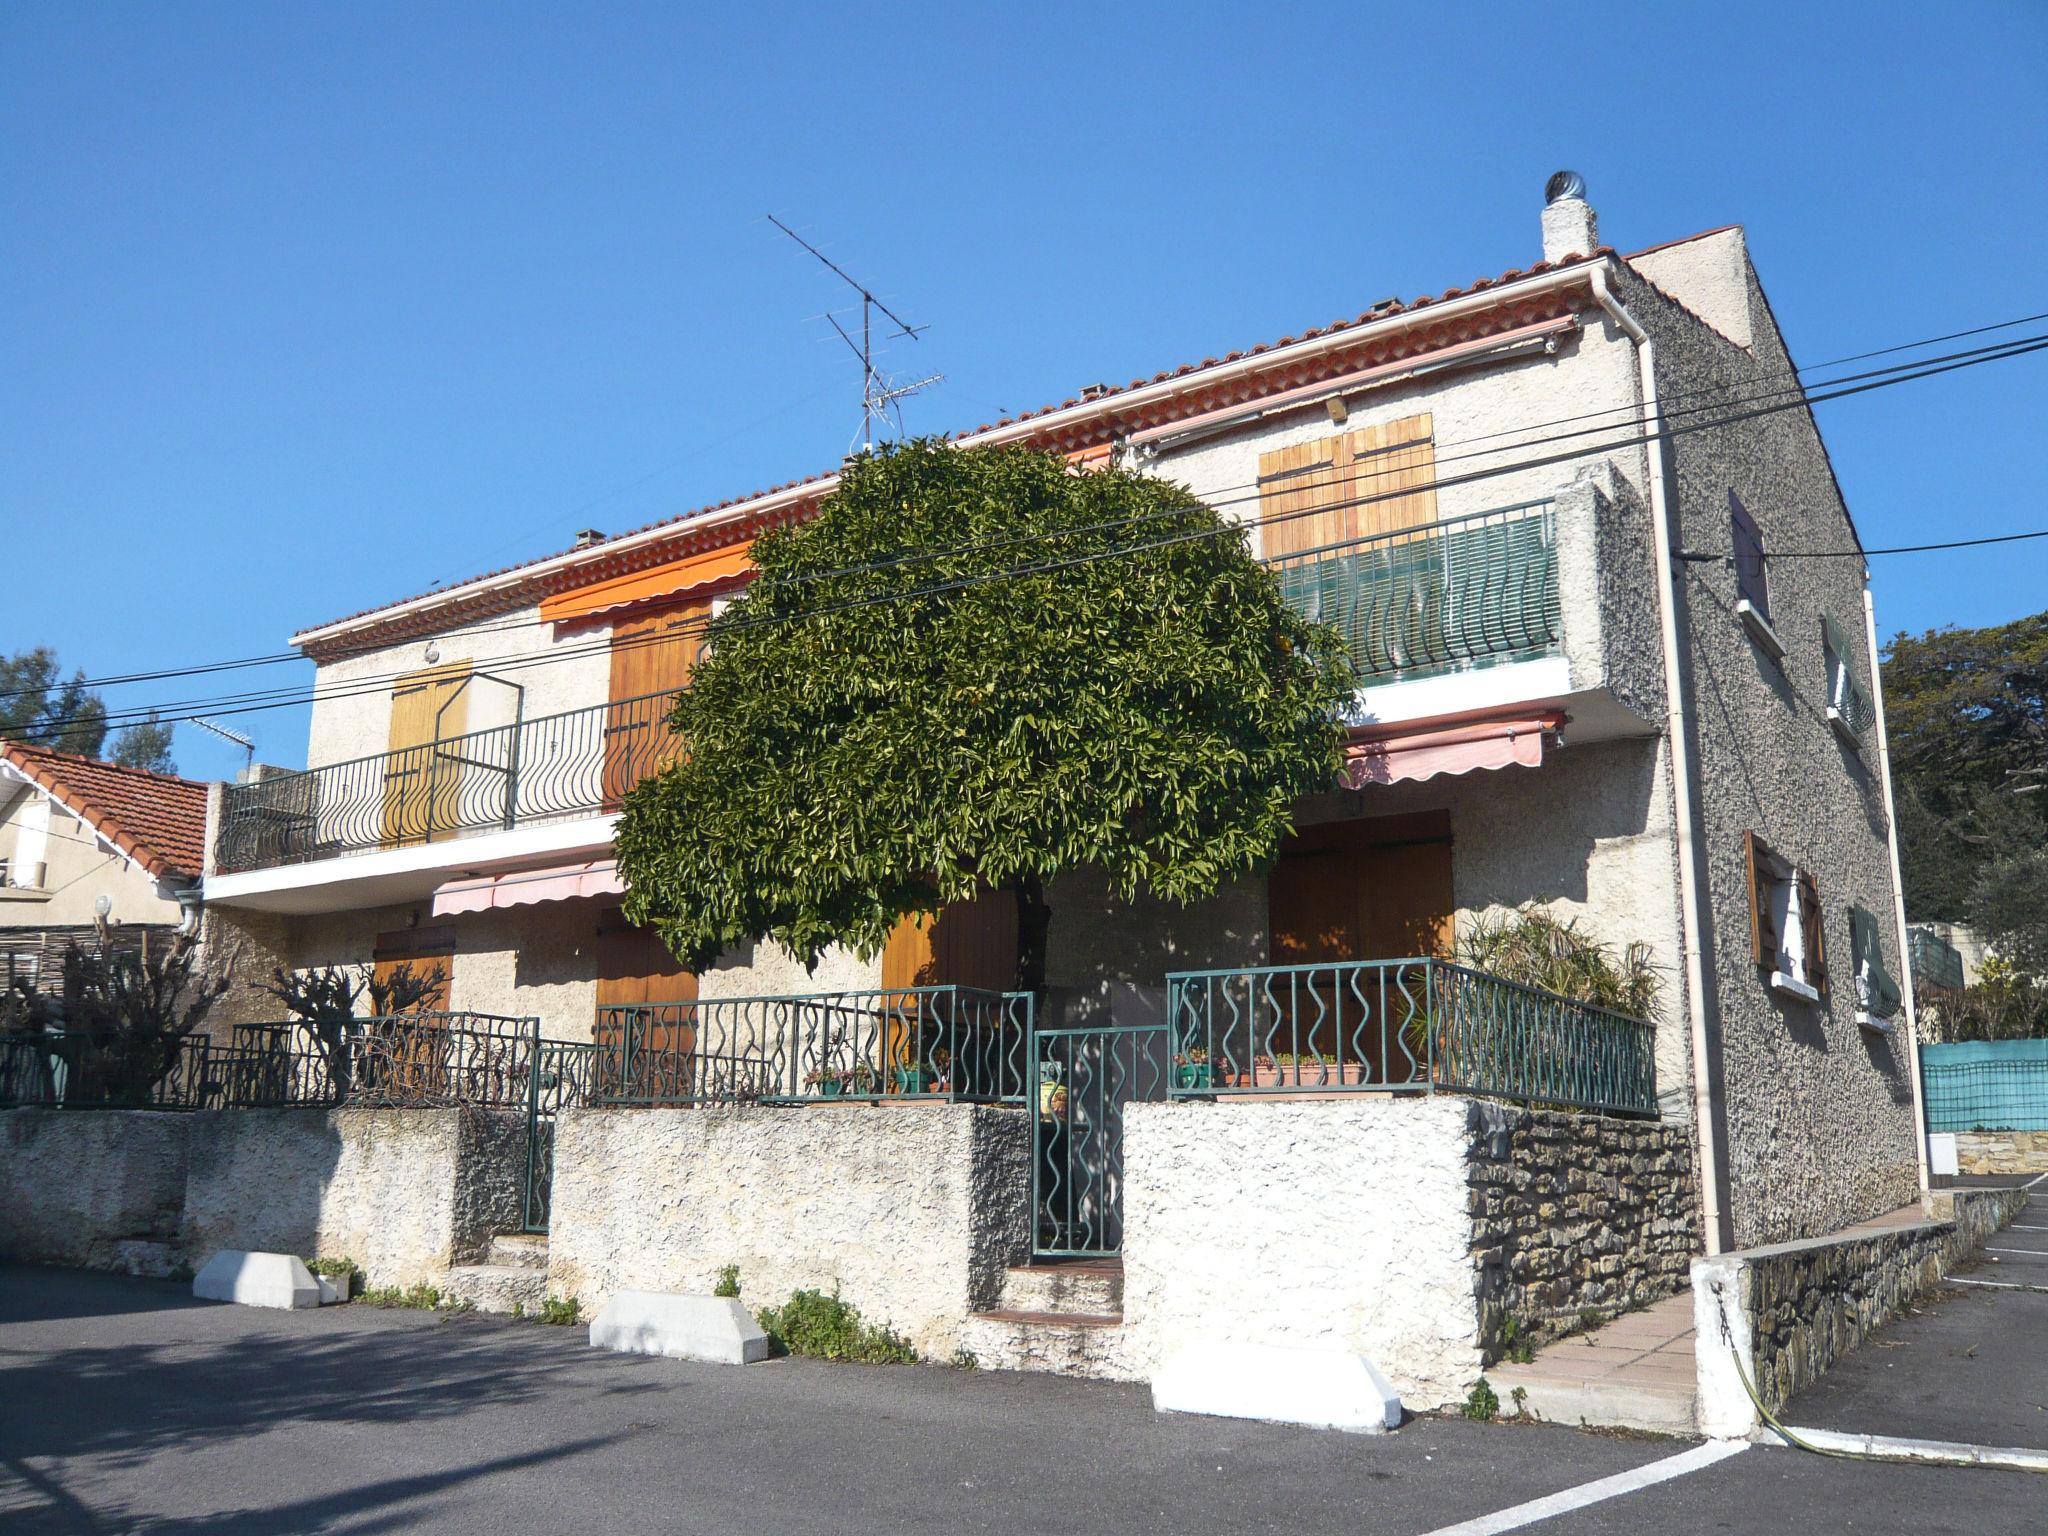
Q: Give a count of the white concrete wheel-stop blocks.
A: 3